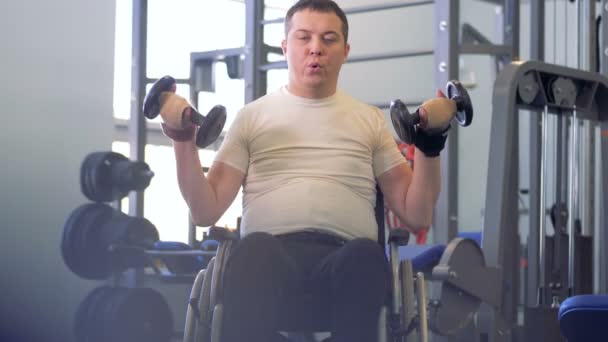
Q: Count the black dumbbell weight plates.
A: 4